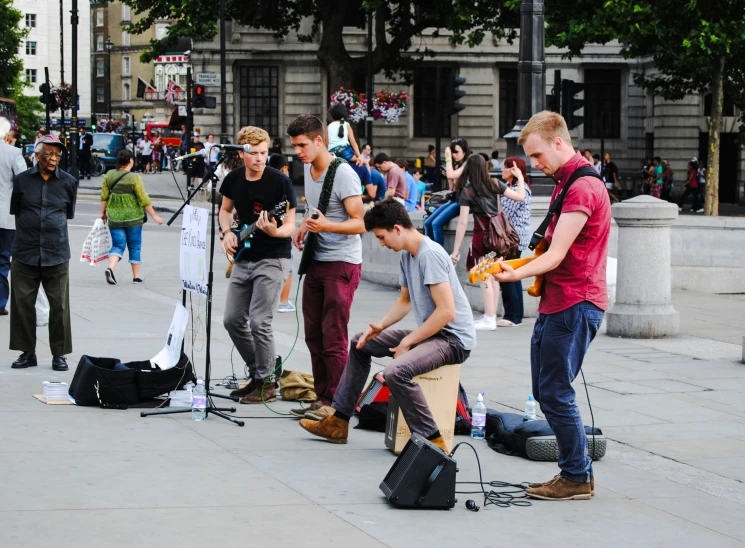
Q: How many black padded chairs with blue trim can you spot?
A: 0